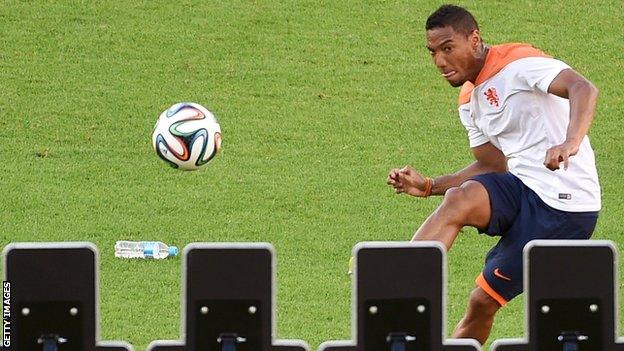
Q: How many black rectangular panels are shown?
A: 4